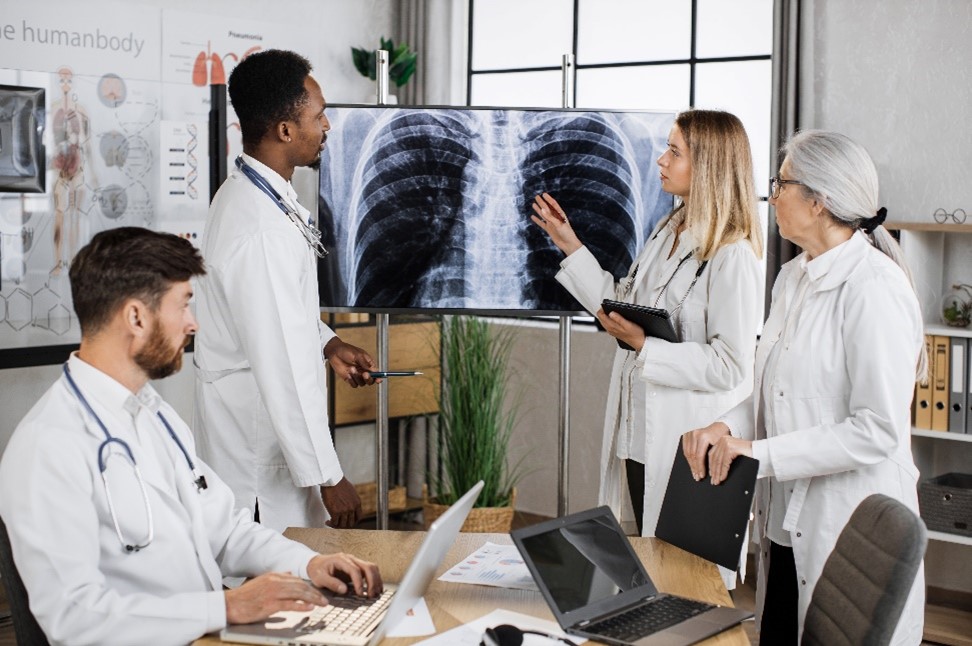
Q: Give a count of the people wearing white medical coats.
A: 4